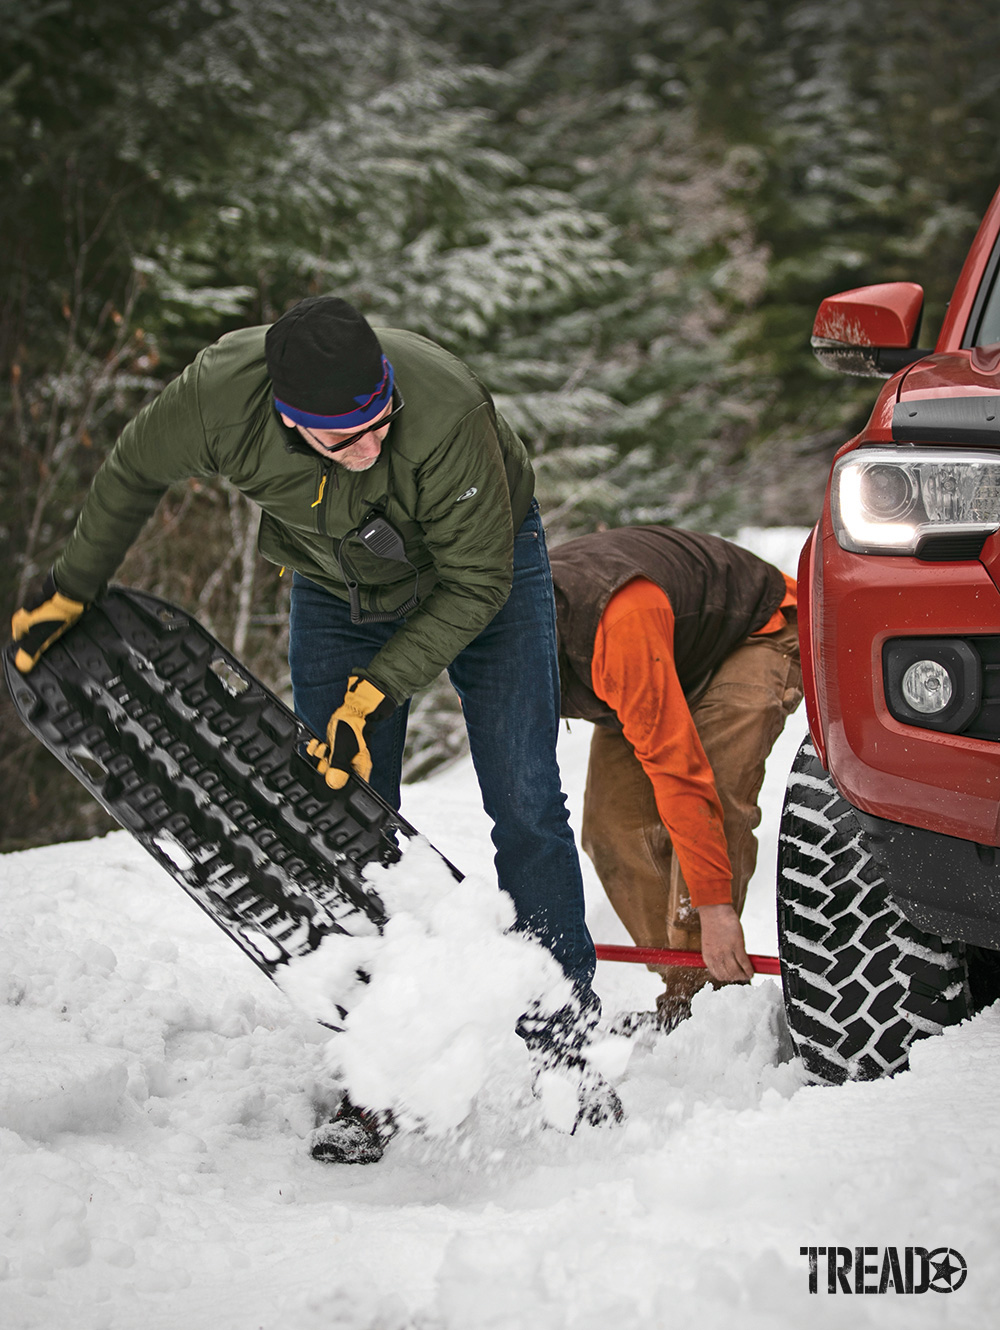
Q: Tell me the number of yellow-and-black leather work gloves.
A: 2